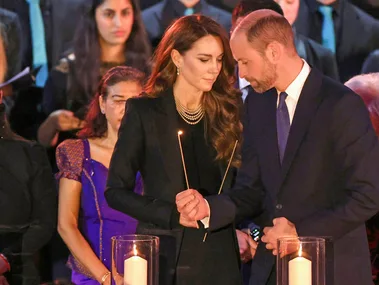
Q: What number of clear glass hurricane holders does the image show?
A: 2